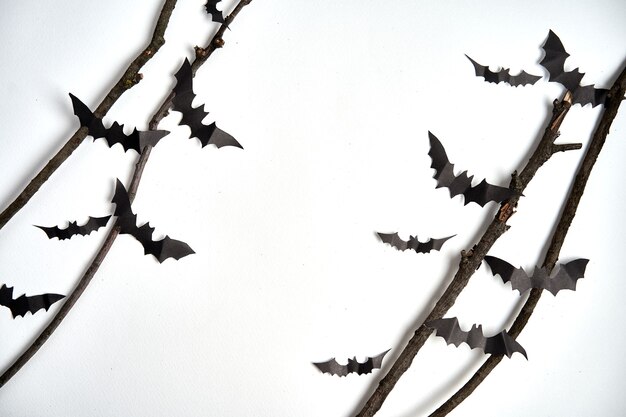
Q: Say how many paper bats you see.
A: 13